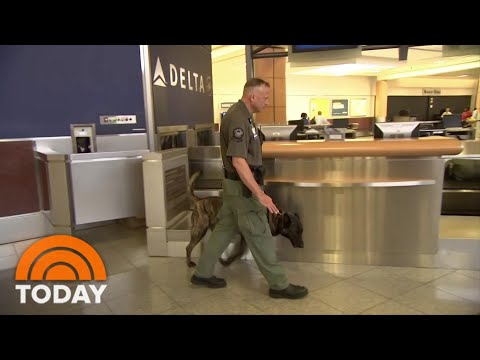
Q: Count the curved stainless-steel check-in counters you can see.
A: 1